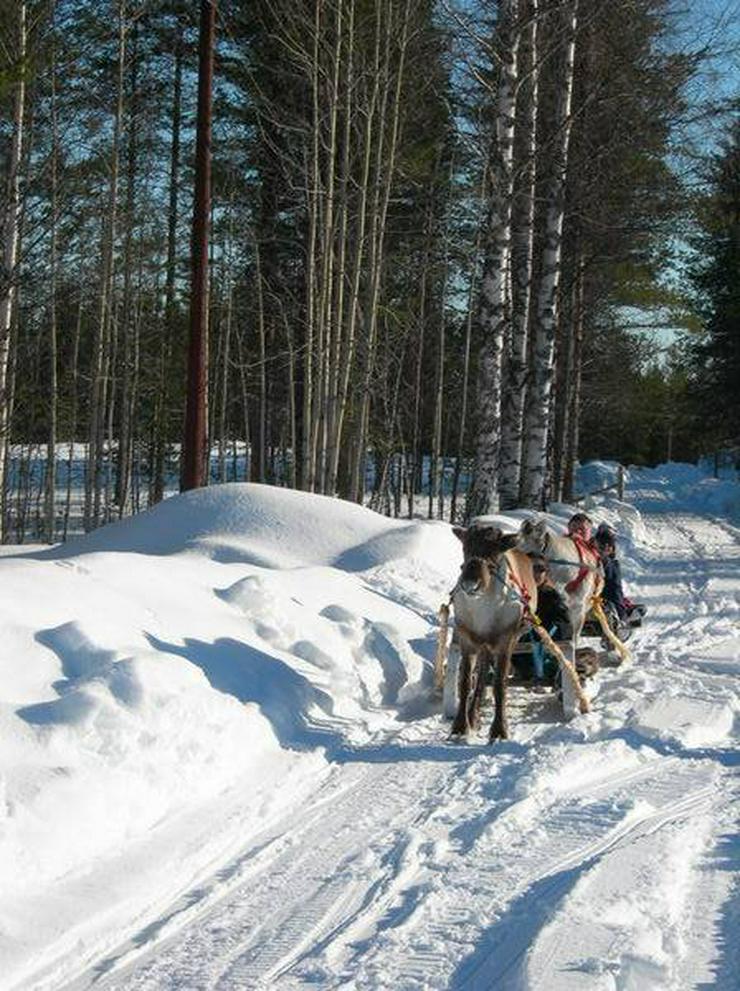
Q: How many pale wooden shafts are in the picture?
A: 3